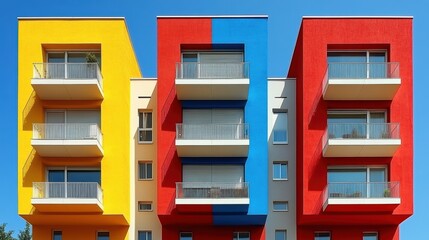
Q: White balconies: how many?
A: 9